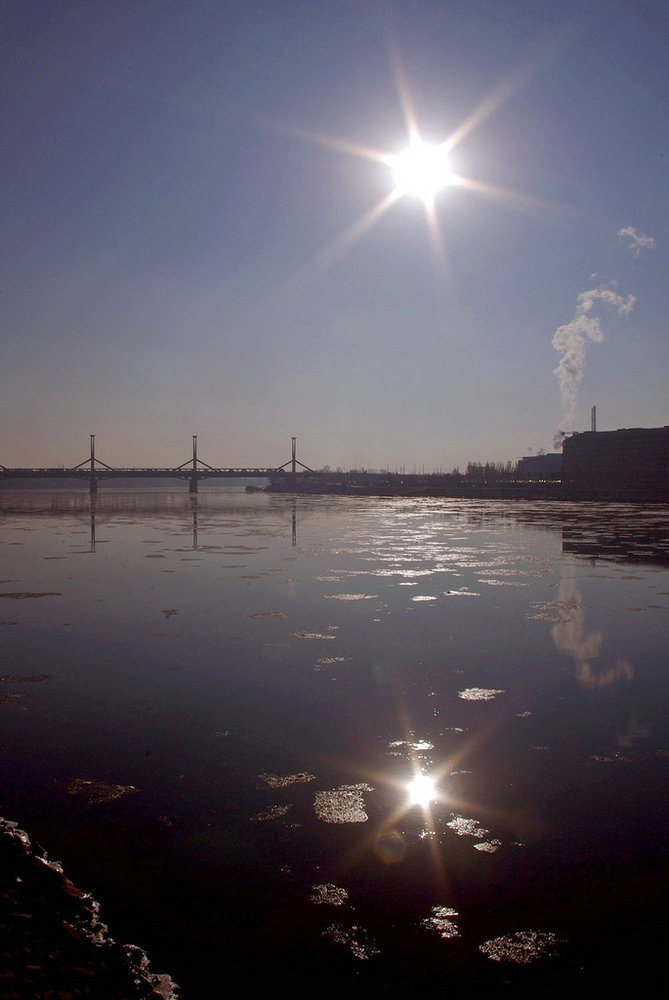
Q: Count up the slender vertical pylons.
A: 3